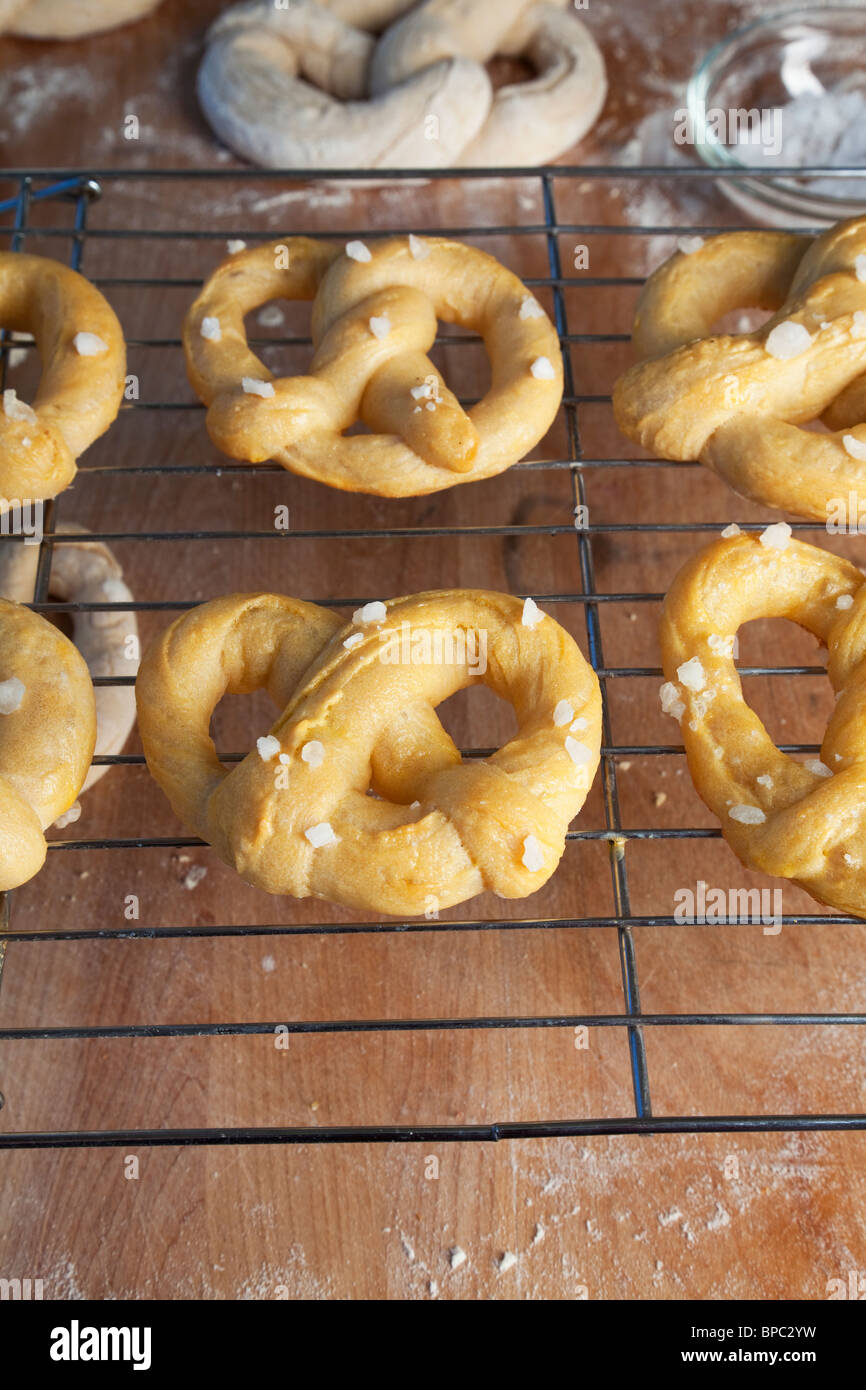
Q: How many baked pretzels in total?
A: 6